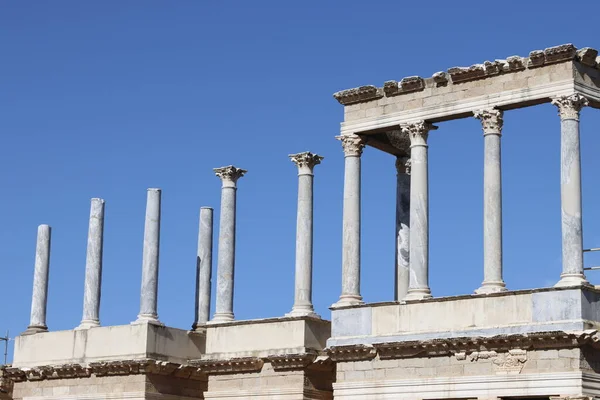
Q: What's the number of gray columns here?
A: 11